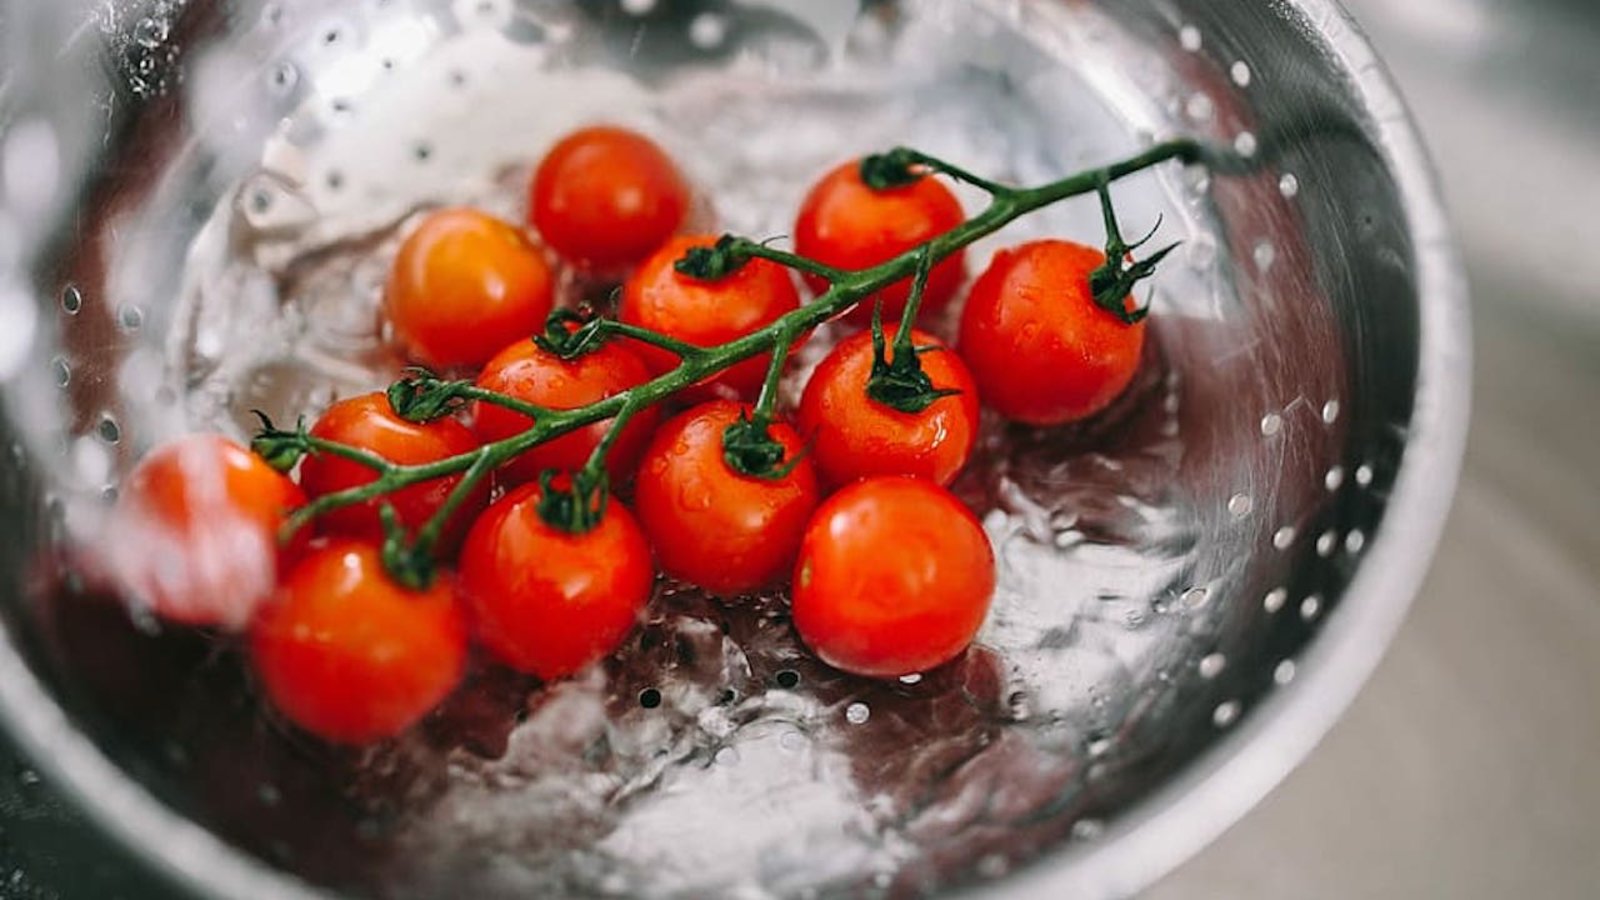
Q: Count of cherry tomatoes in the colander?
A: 13